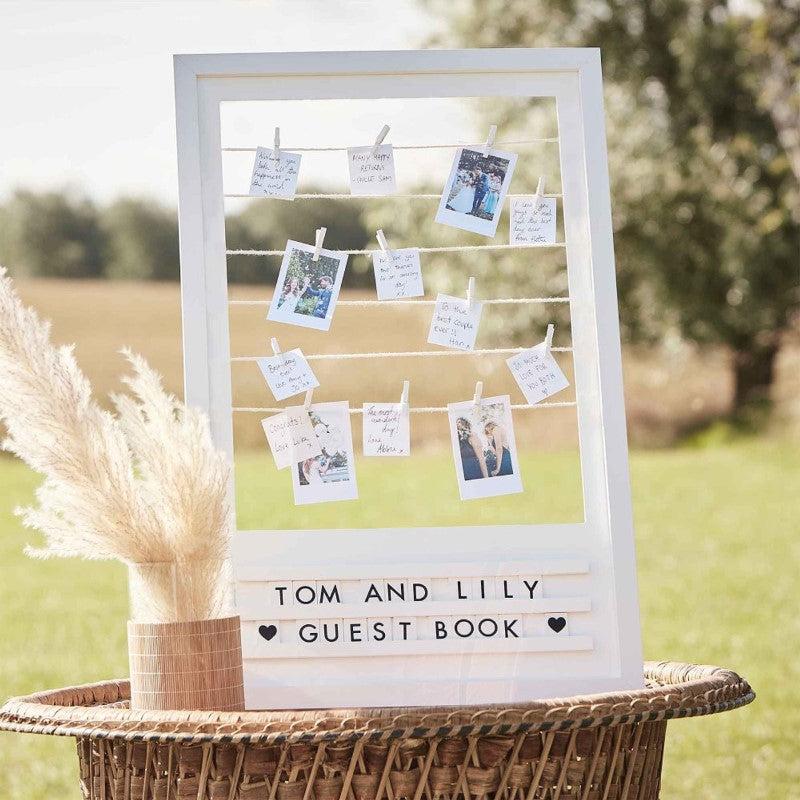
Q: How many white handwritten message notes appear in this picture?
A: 9